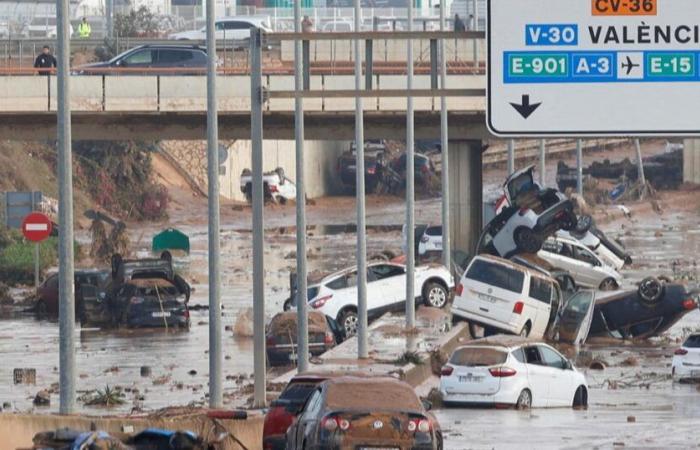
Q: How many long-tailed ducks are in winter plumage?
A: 0